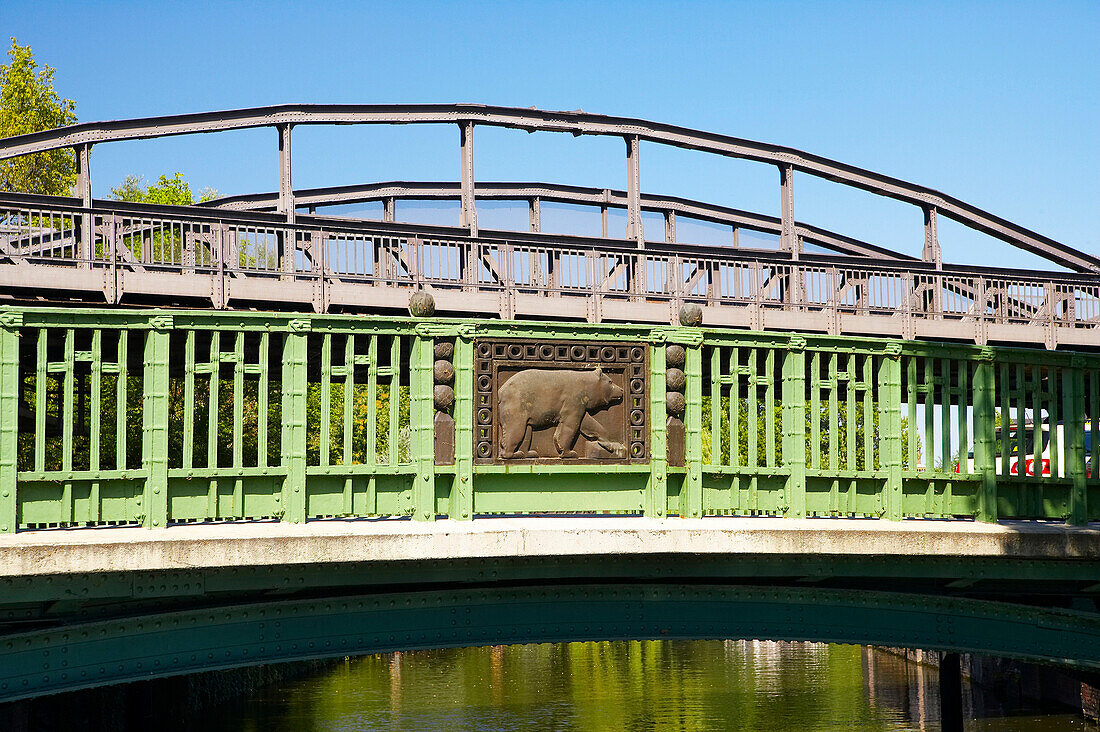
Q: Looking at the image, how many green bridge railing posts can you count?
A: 11